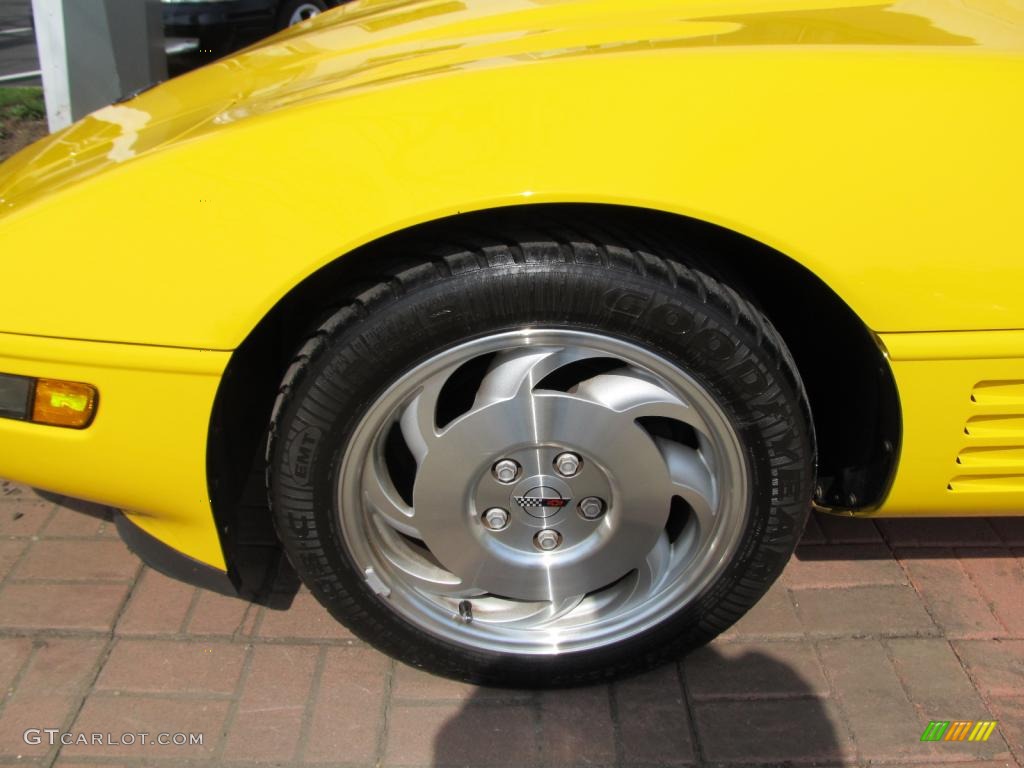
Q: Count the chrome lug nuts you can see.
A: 5